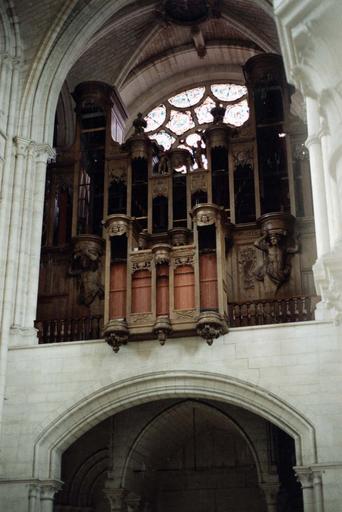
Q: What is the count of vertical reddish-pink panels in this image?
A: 5